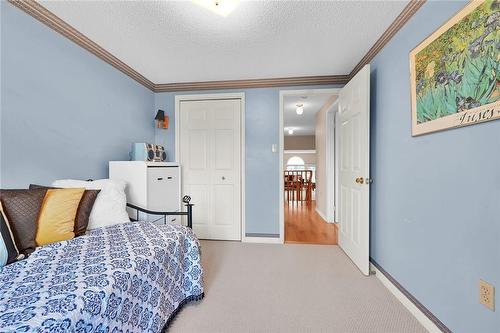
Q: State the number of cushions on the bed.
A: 5